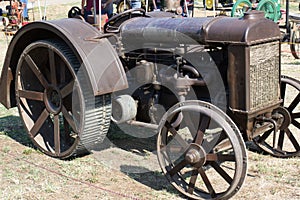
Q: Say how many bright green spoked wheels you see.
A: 2